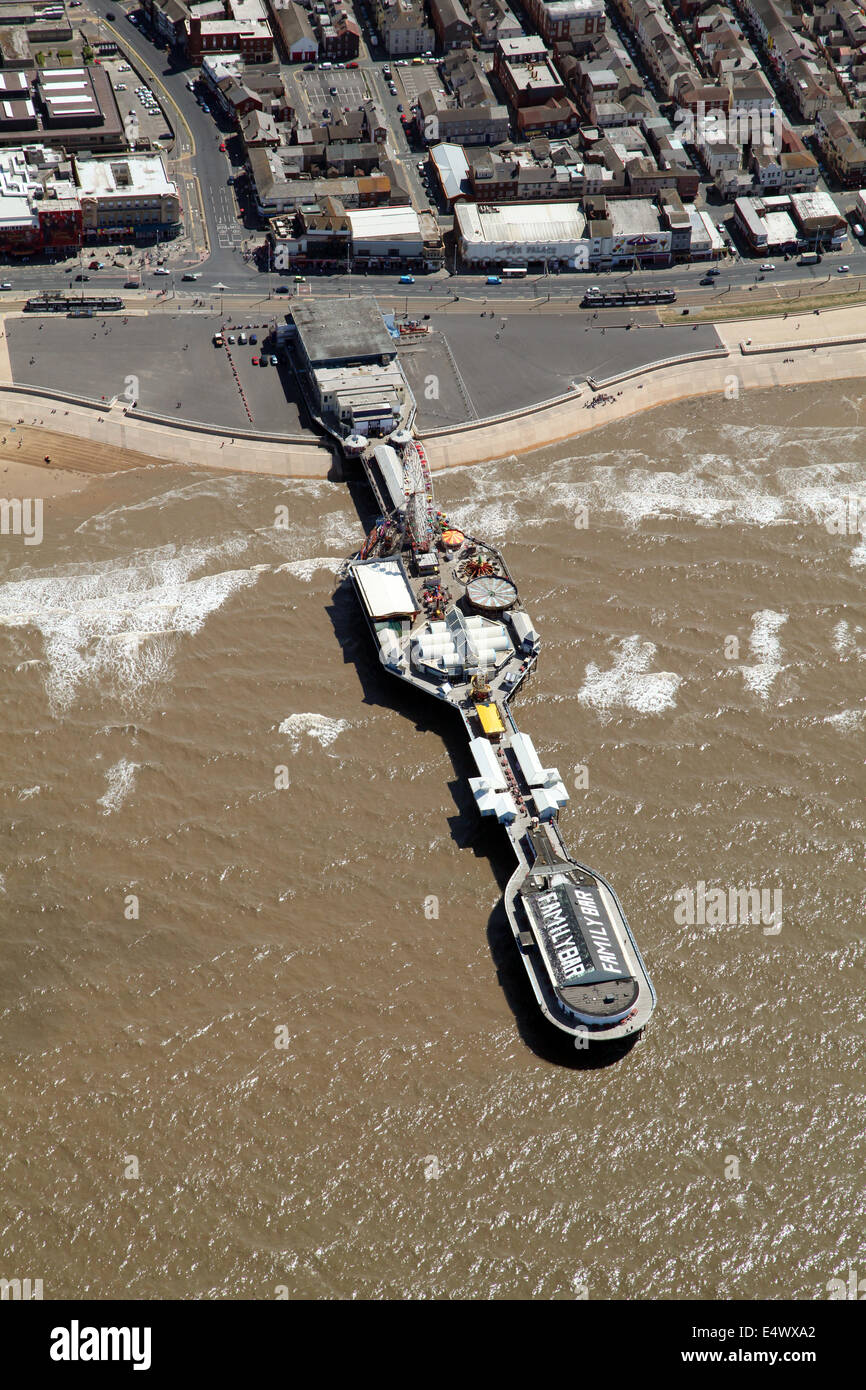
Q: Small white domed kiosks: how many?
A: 2